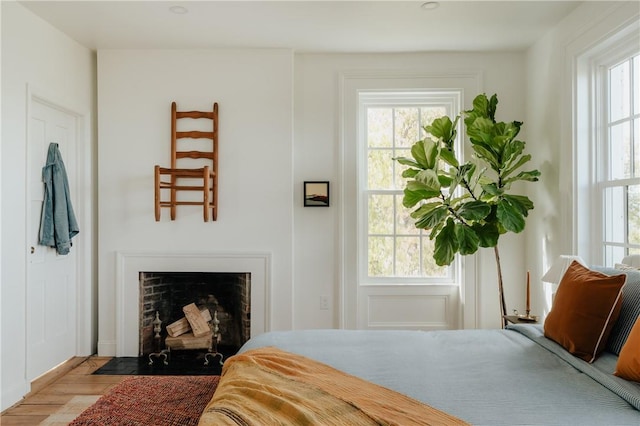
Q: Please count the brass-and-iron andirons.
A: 2